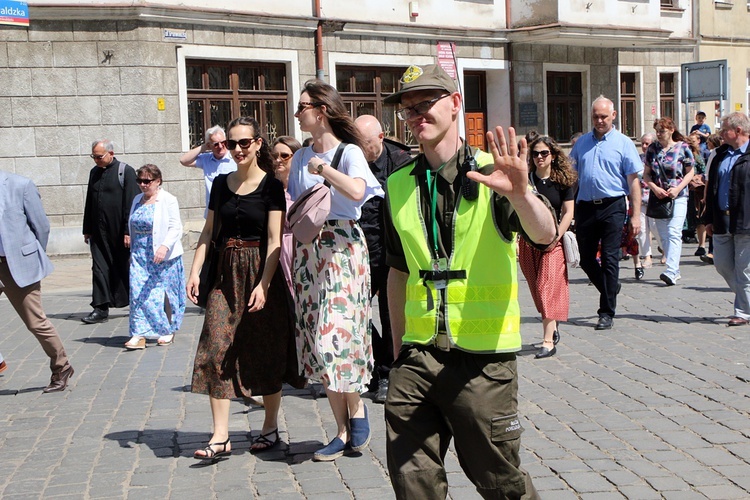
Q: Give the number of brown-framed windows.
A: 5